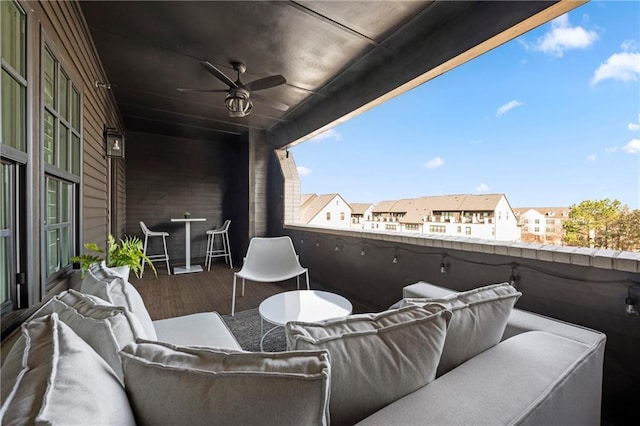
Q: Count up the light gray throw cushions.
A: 6